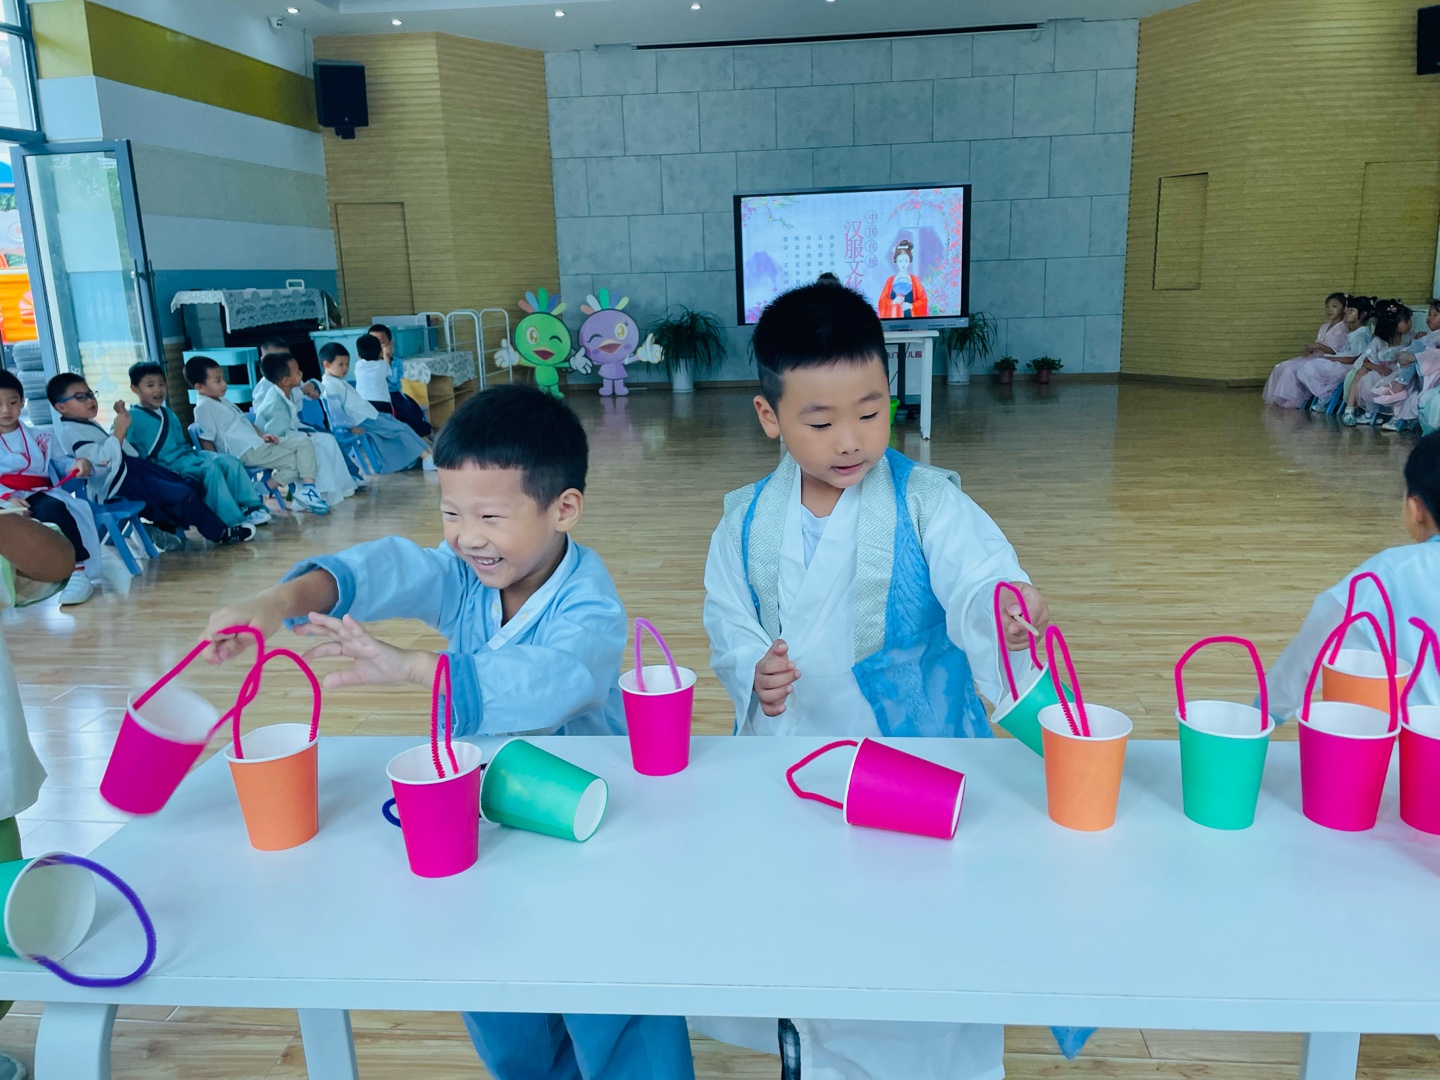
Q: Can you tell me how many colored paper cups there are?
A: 13